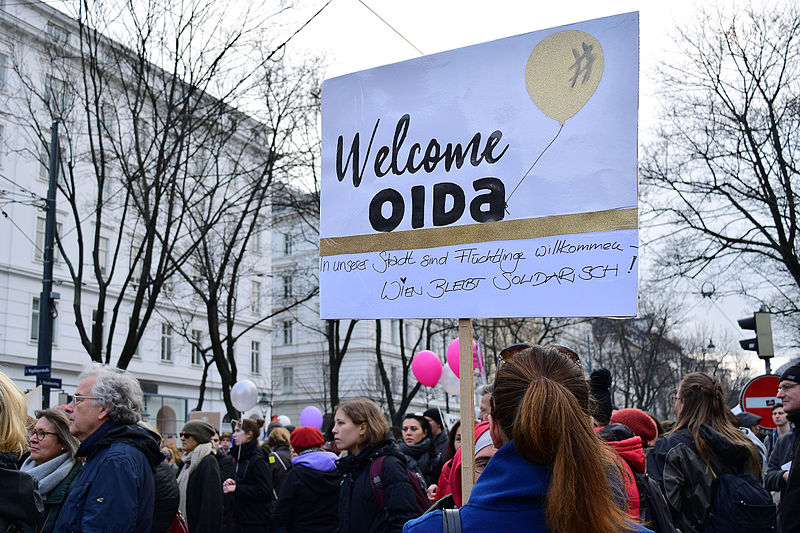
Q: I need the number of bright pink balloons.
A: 2